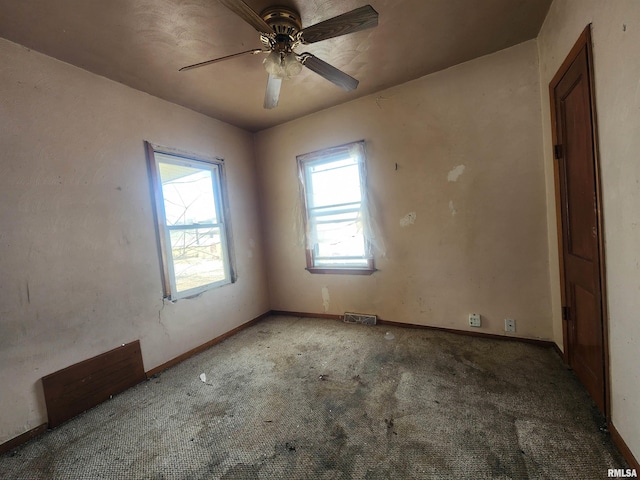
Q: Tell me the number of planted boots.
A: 0